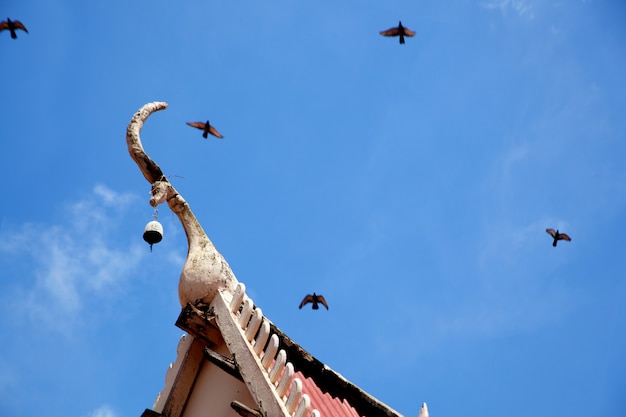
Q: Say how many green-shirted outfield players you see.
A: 0